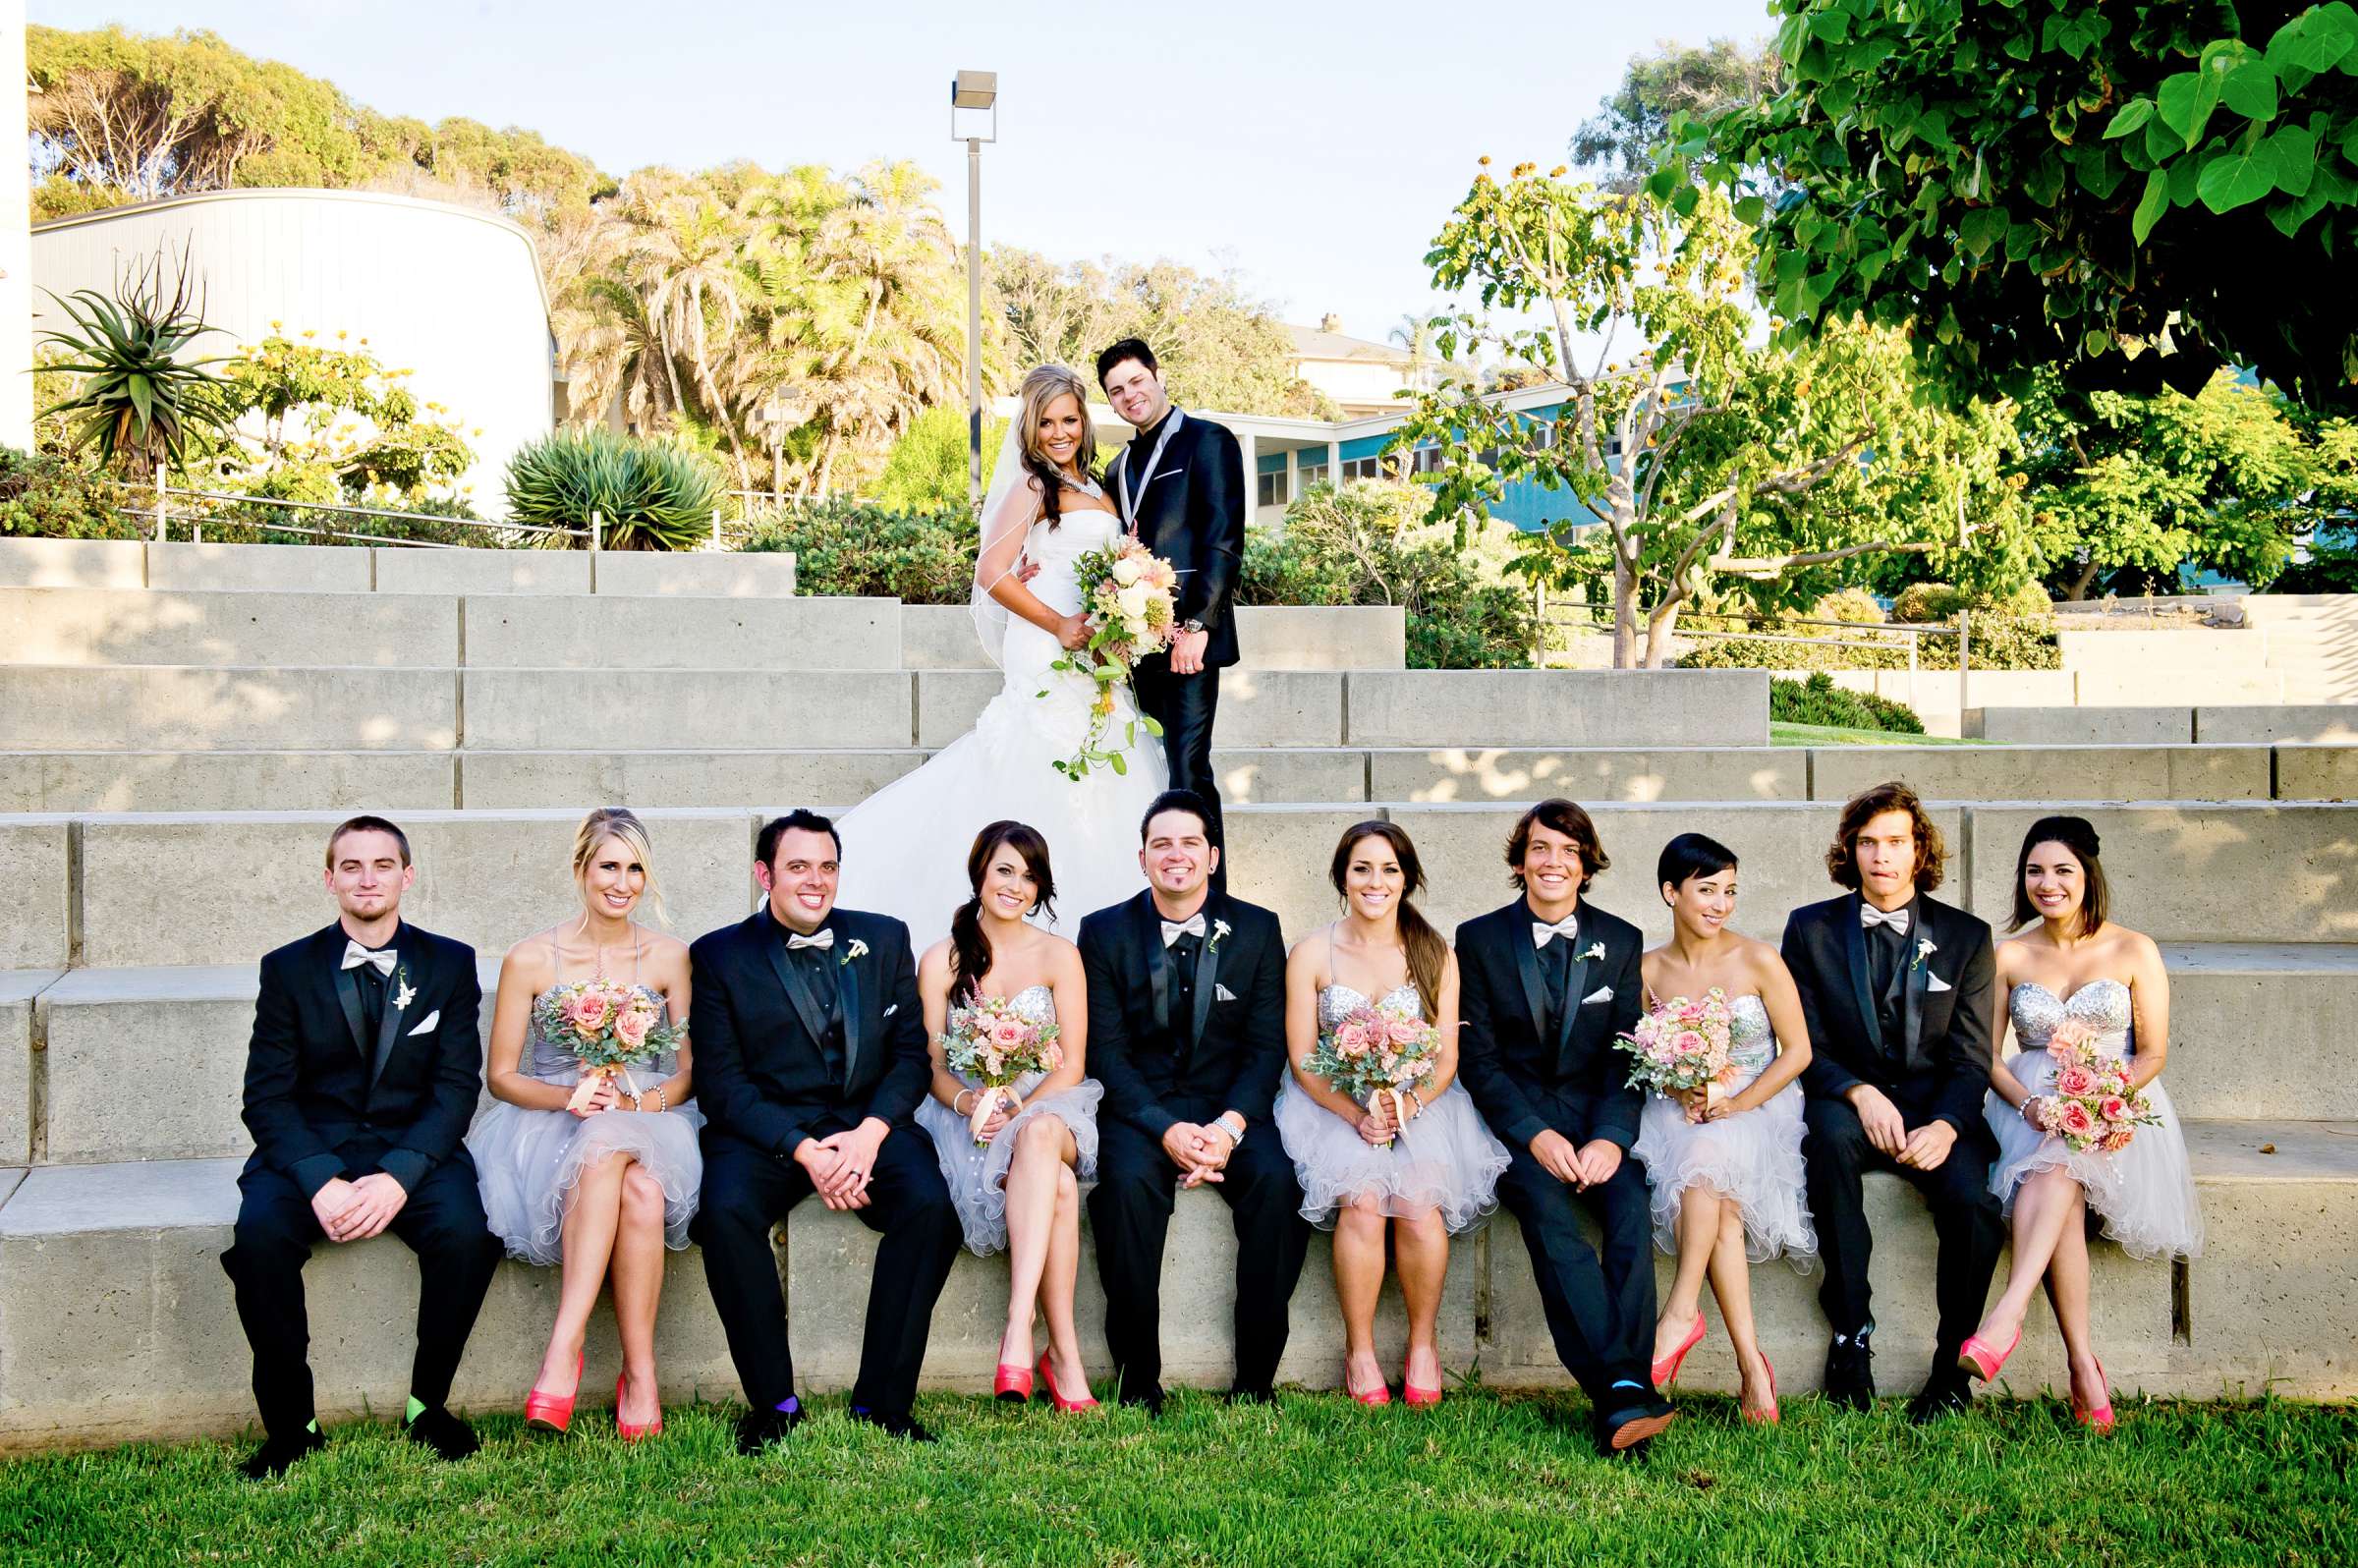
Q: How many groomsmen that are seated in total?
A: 5